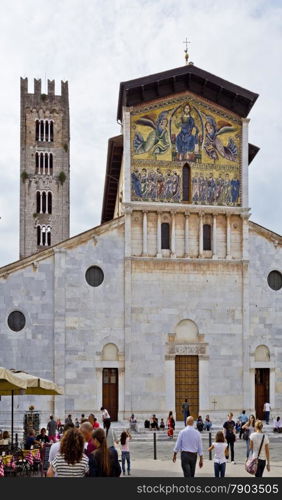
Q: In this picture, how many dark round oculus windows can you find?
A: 3